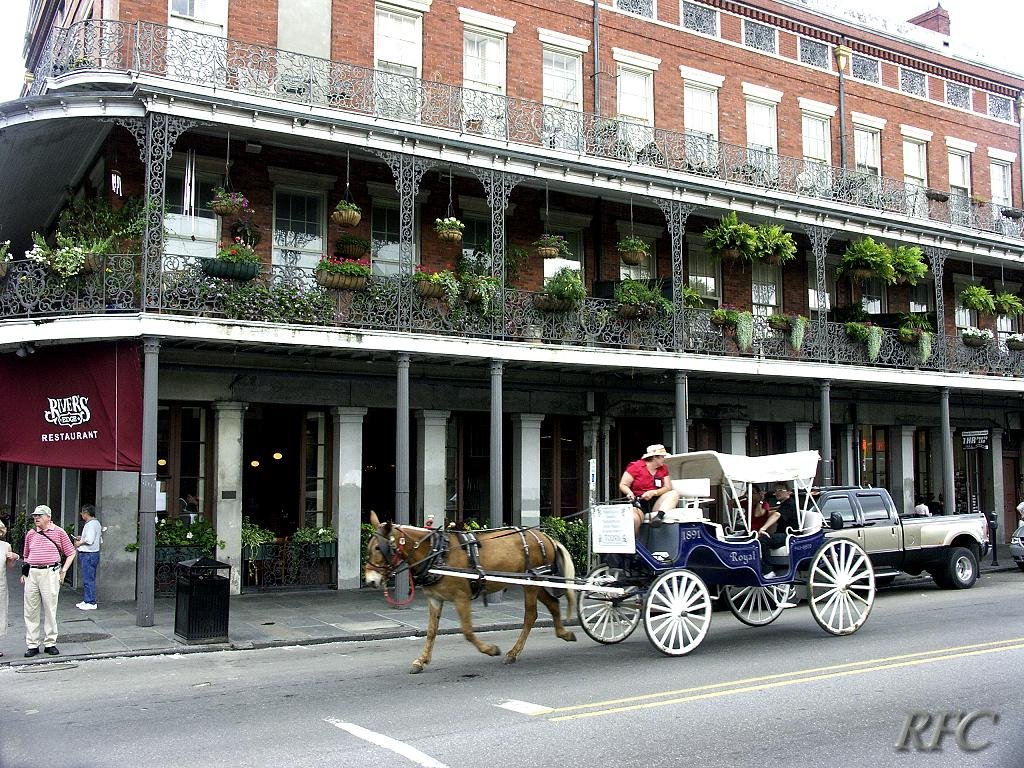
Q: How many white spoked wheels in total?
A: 4